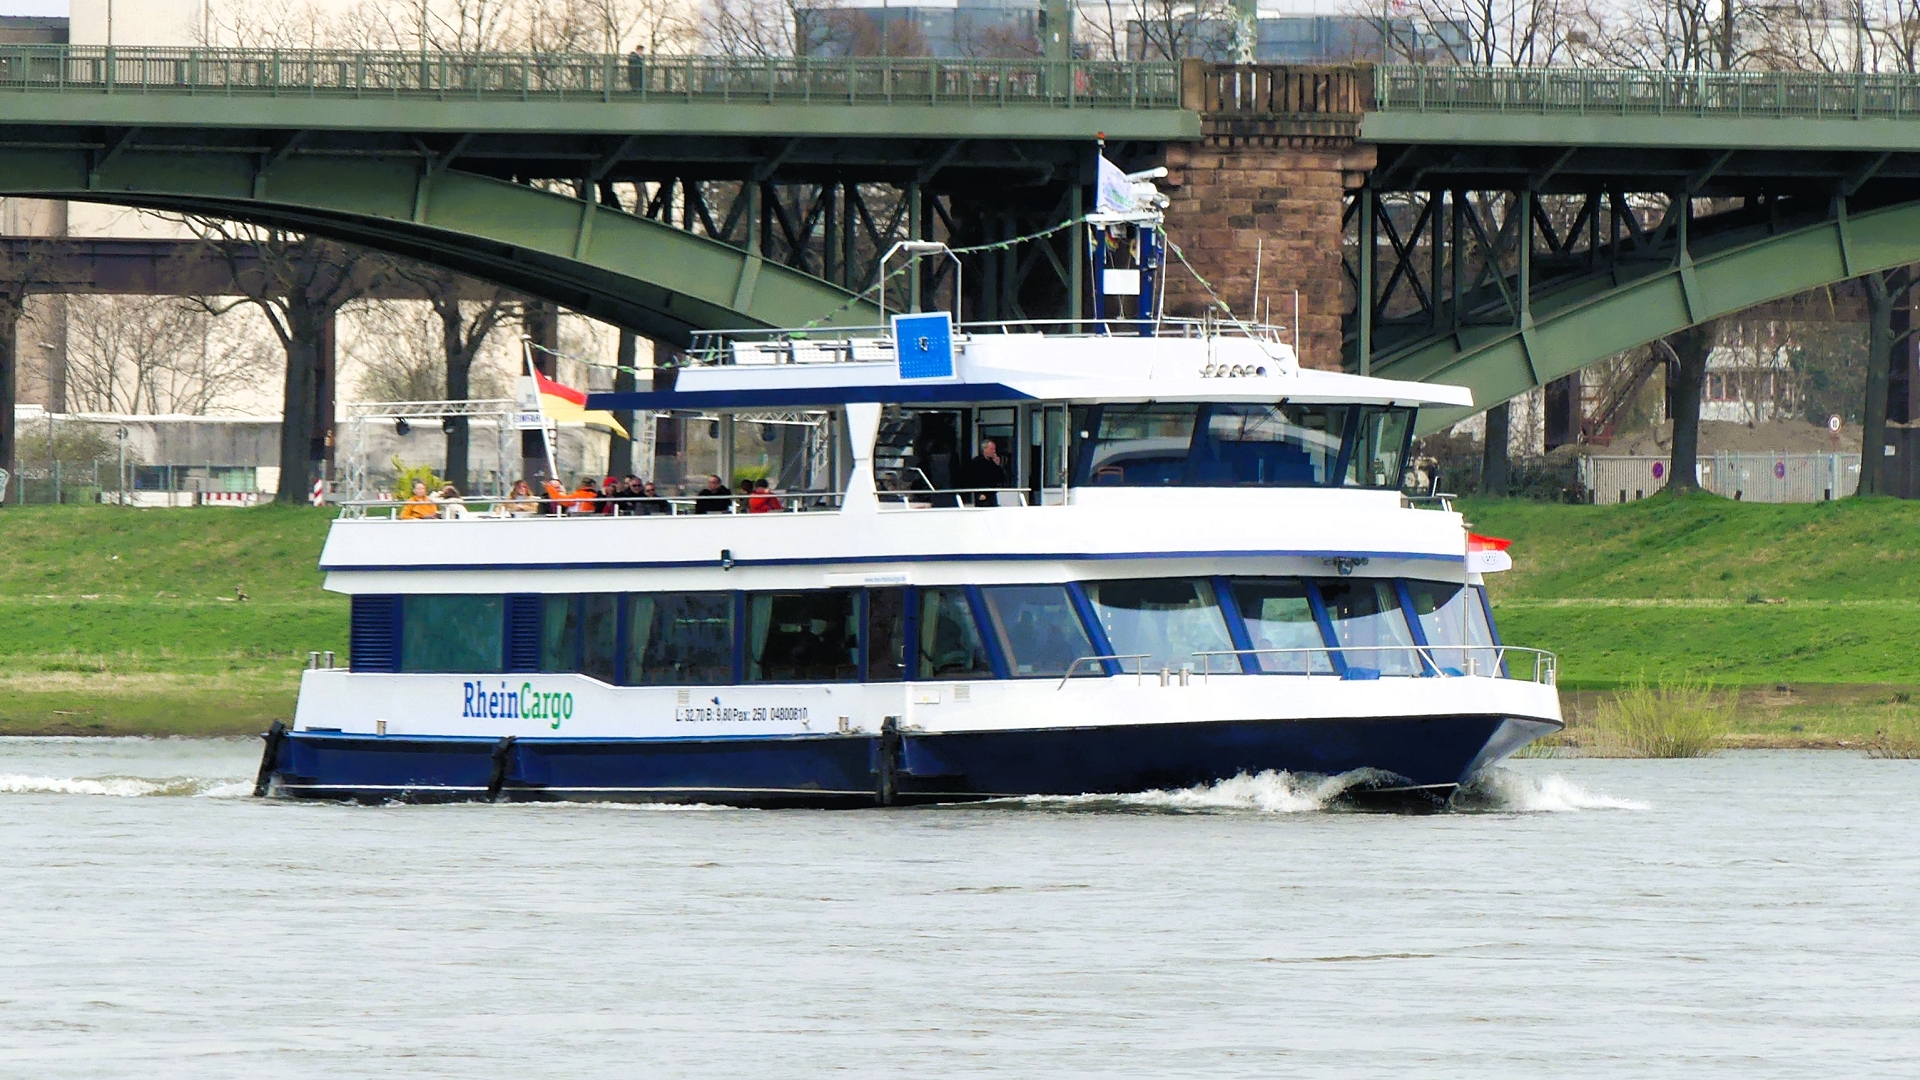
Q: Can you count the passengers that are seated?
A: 12